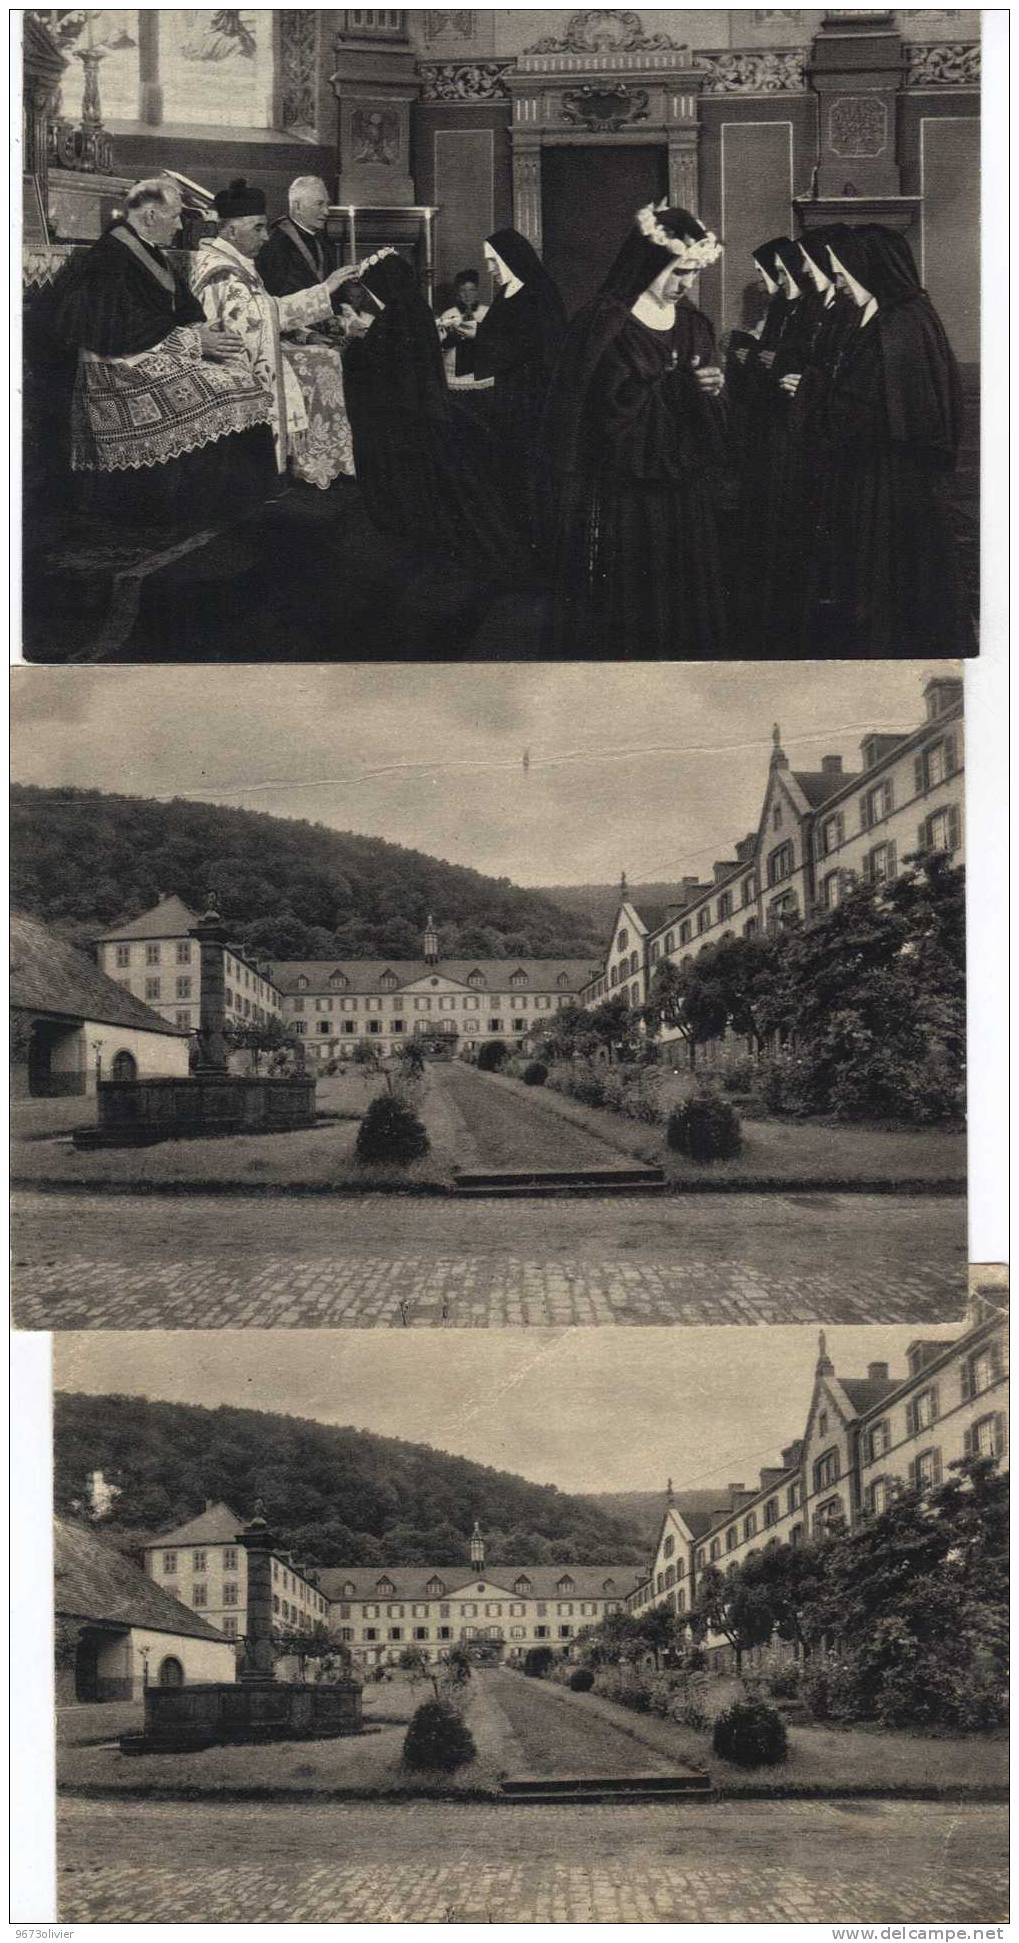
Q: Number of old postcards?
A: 3